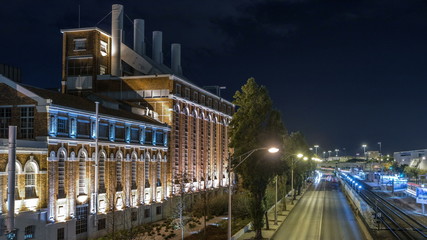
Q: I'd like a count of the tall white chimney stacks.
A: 4